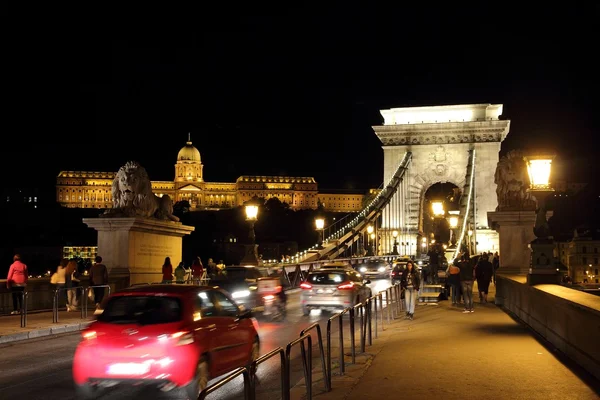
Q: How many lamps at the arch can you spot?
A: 2